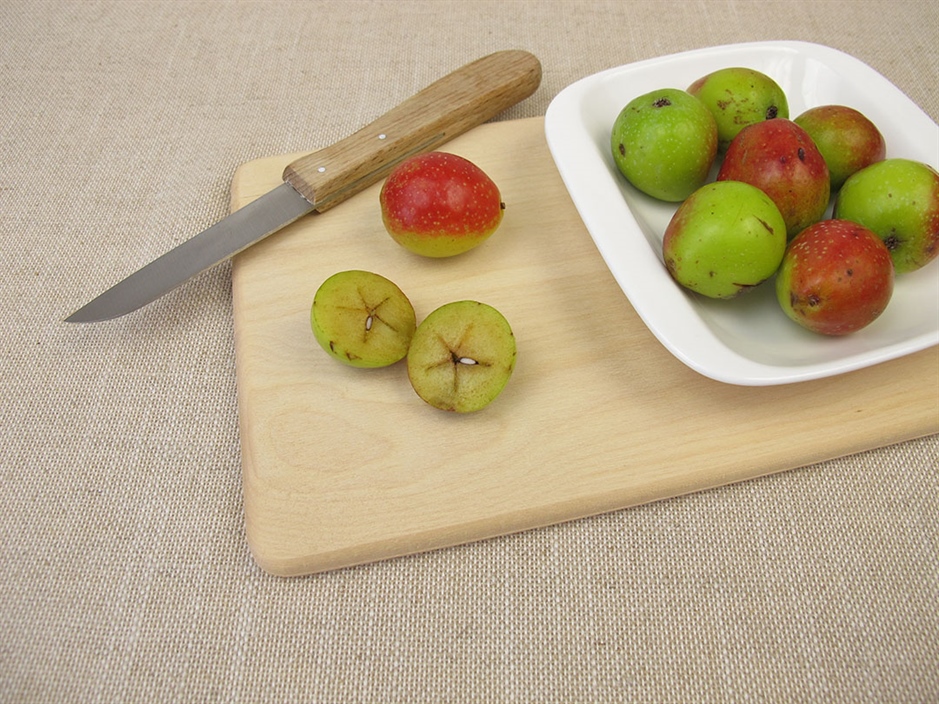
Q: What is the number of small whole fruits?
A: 8